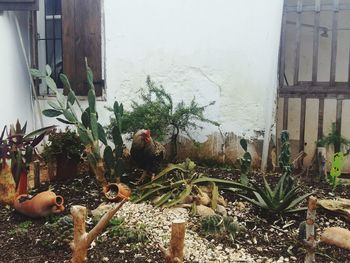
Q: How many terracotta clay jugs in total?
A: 2